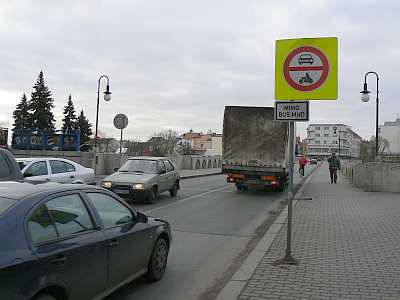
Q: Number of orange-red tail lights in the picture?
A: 2